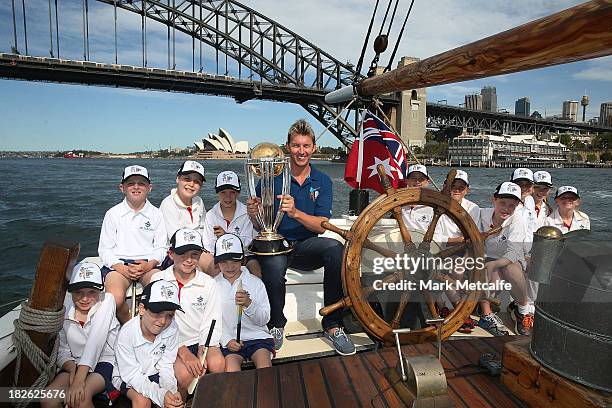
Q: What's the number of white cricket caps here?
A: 13